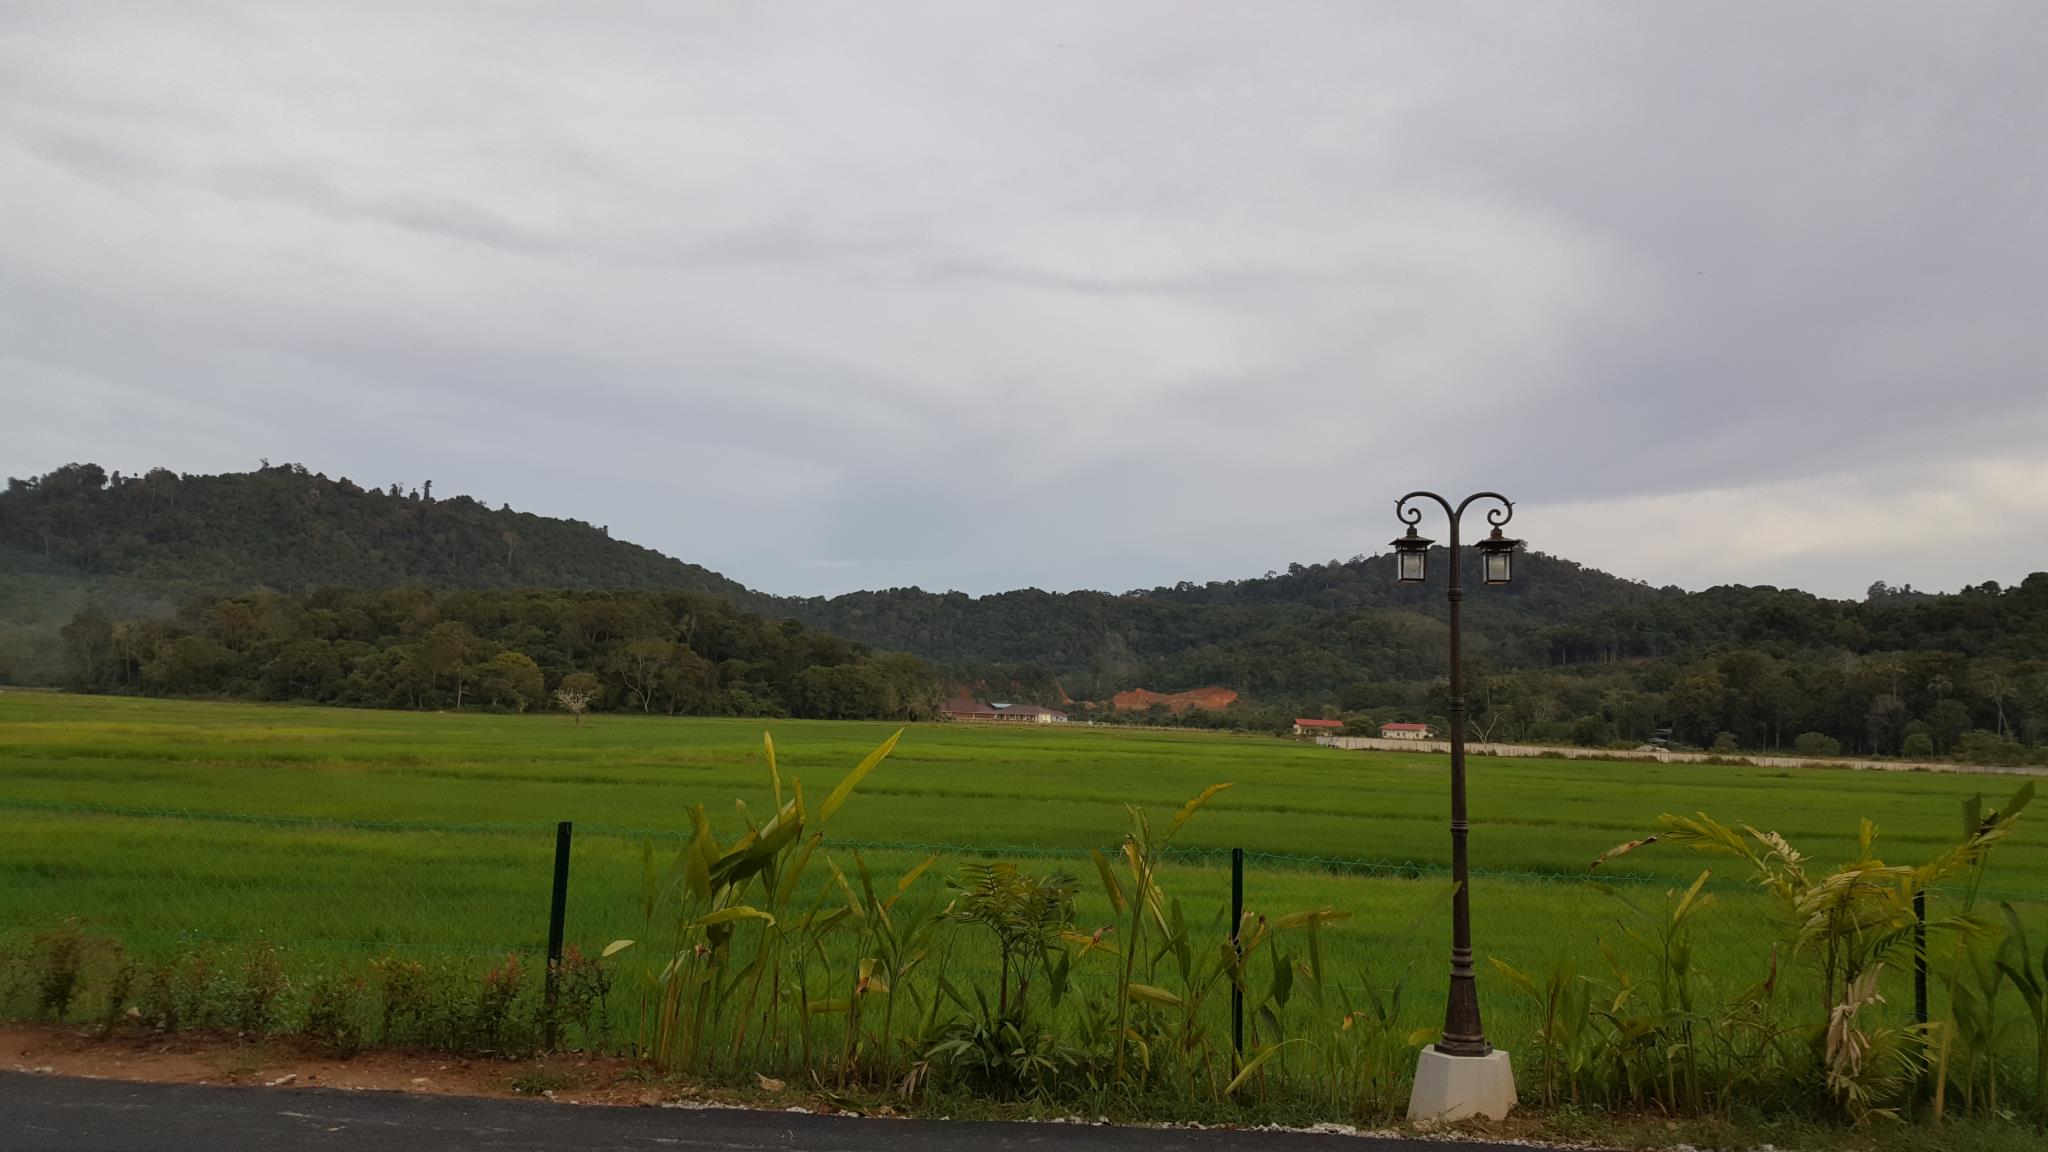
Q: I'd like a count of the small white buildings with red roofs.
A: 2